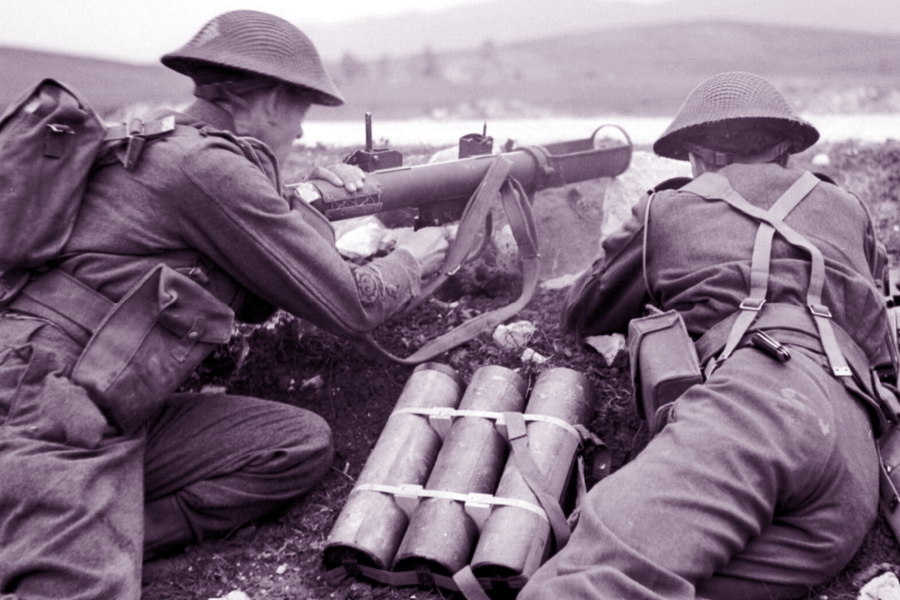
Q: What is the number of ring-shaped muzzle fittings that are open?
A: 1